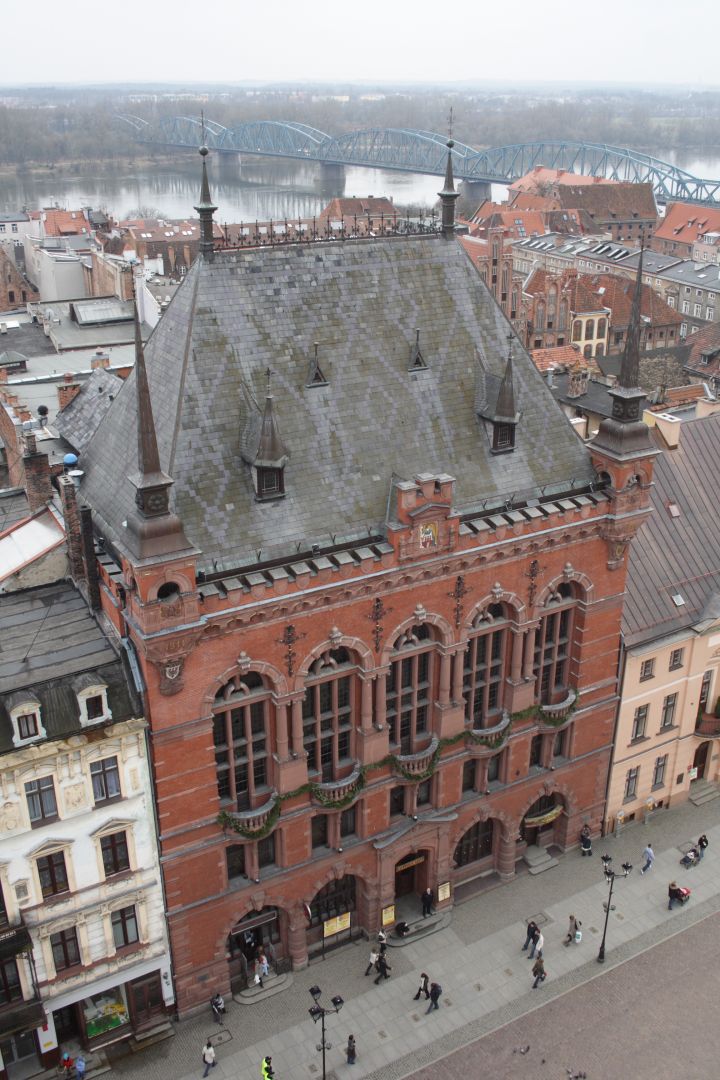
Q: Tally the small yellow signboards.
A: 3